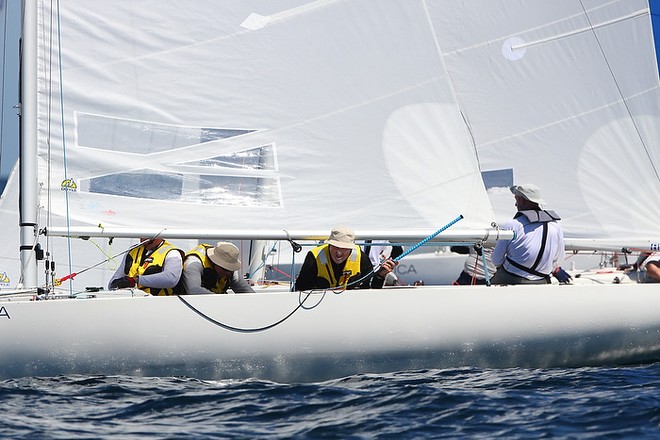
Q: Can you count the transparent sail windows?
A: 4